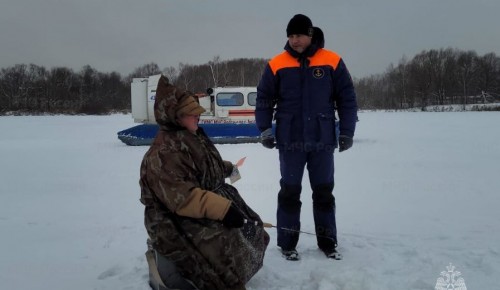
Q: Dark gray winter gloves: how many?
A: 2